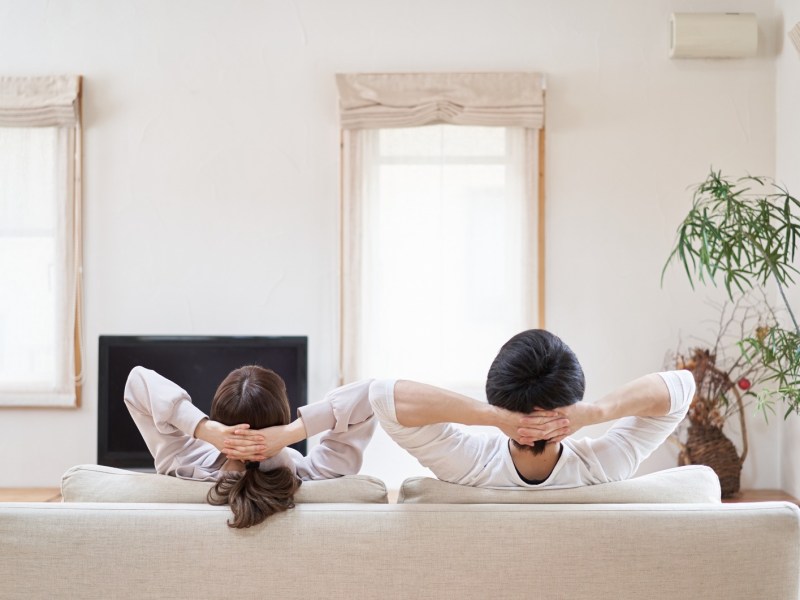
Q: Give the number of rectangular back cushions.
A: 2